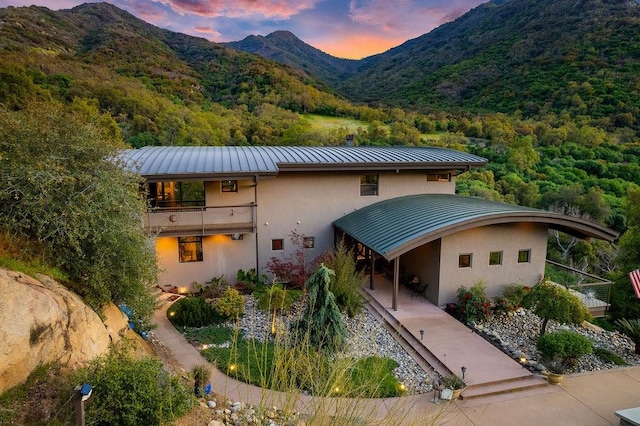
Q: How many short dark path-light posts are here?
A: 2